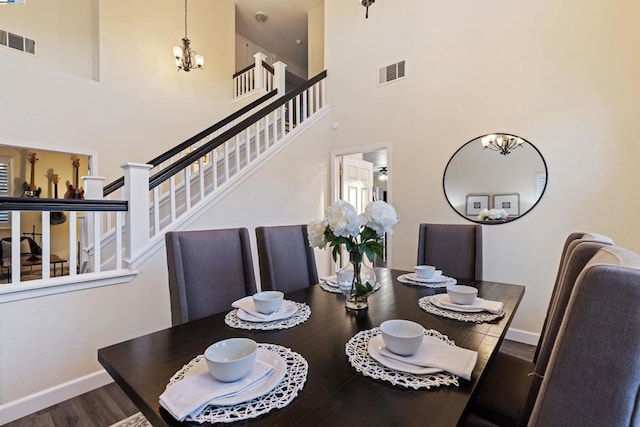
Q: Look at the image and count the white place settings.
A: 6